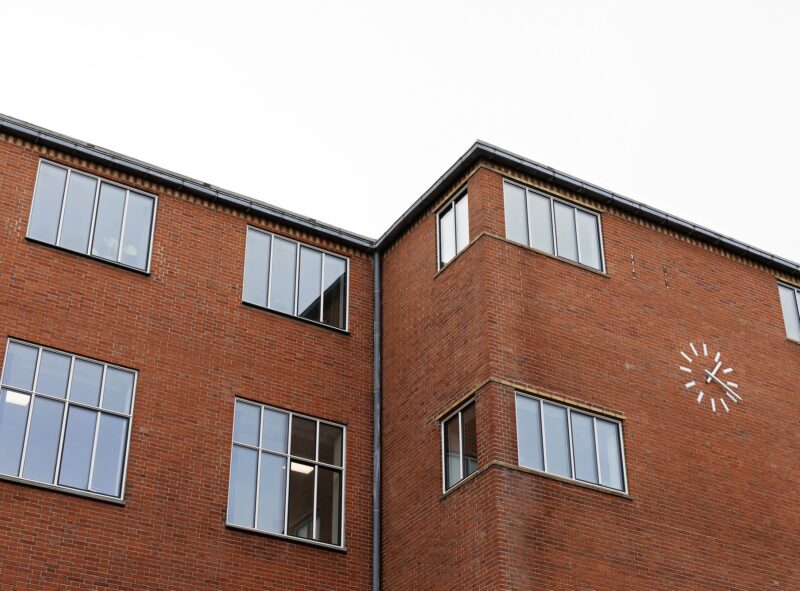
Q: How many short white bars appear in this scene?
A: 12